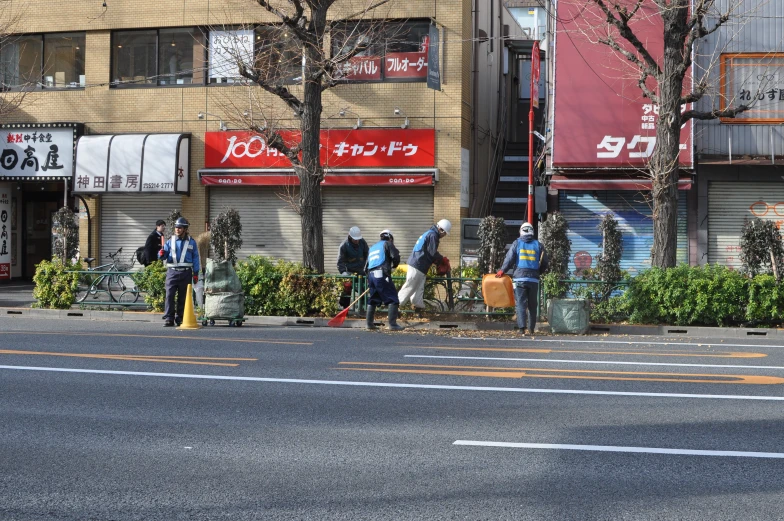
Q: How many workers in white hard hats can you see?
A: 4